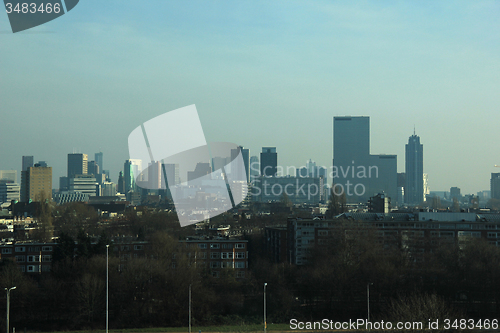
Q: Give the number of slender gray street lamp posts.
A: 5